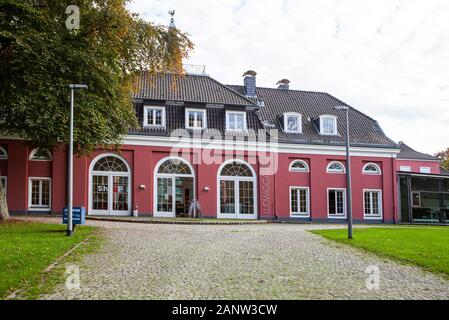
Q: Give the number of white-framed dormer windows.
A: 5